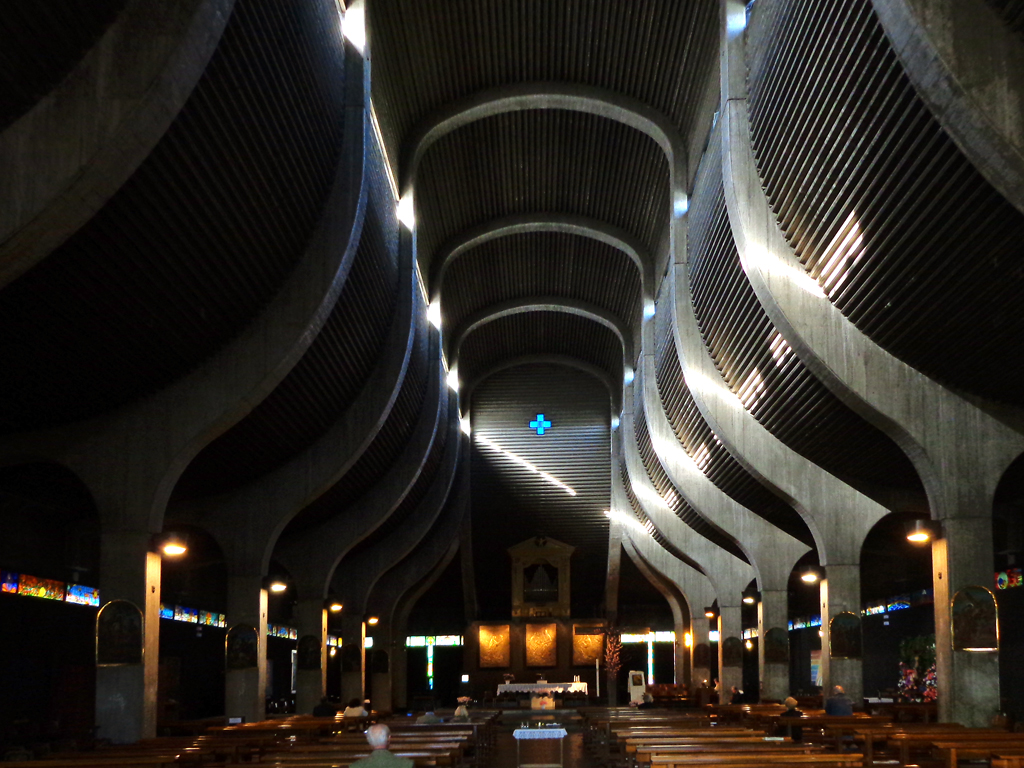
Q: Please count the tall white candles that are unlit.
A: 1